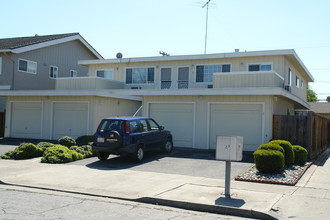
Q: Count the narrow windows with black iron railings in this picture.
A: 2